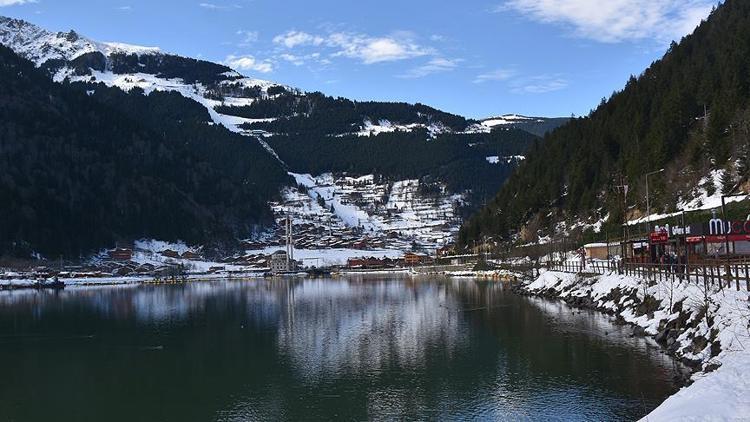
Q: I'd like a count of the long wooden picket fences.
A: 1